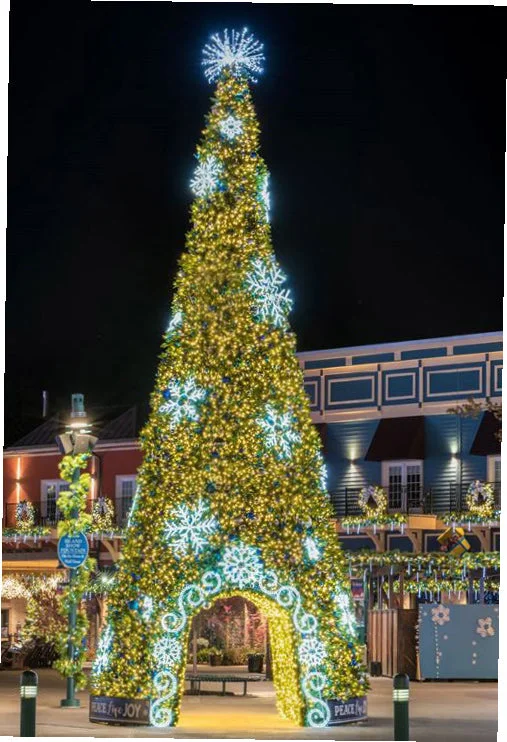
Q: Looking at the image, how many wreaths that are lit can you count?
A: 4